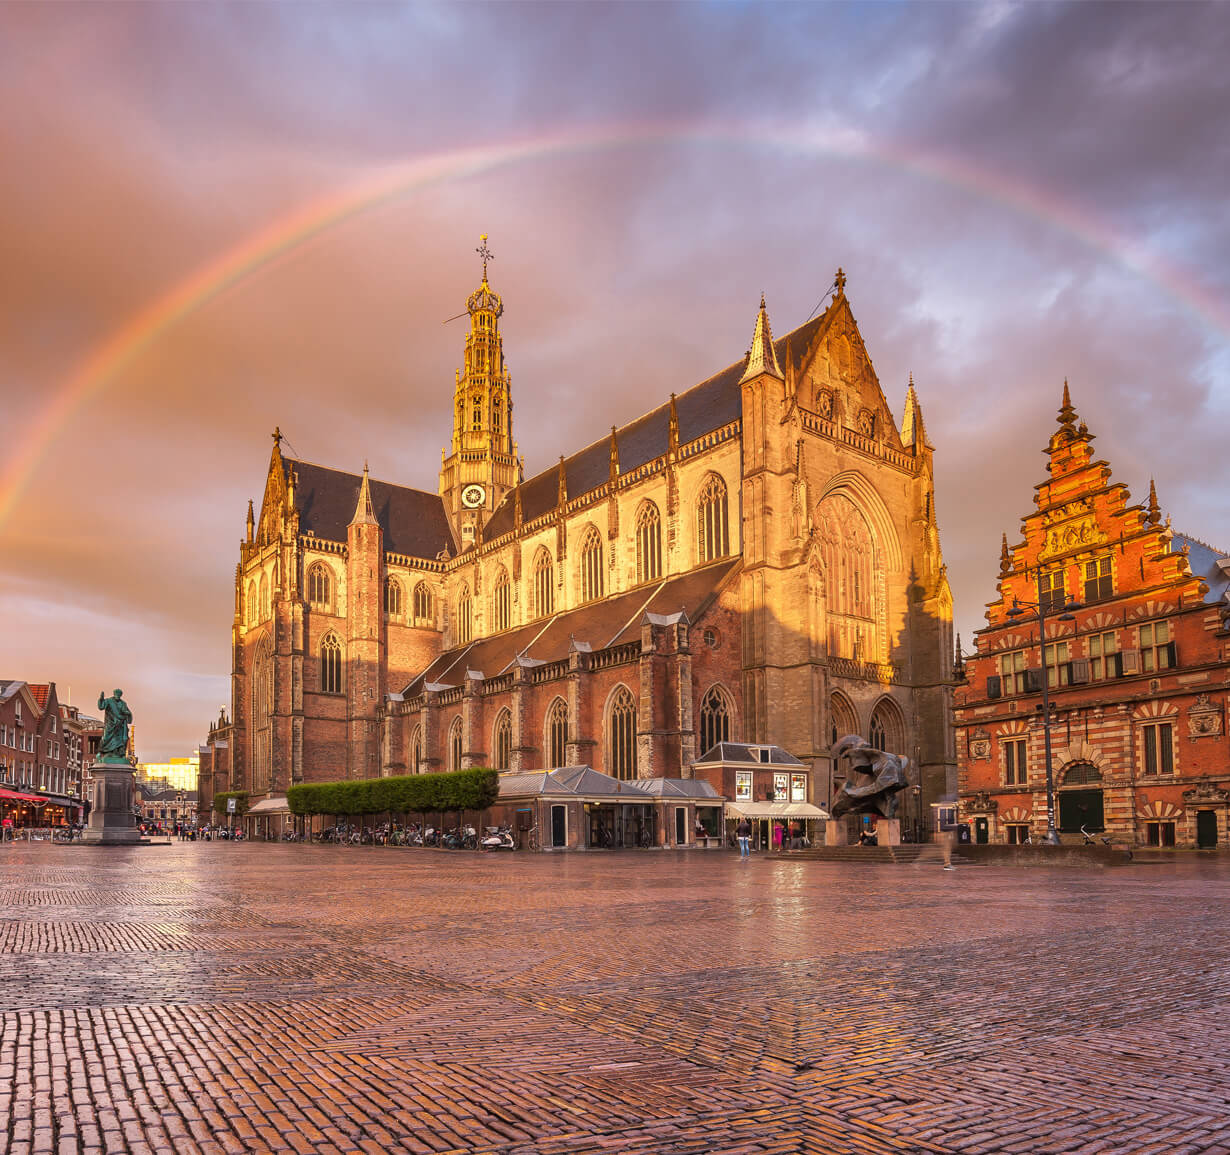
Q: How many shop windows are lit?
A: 3